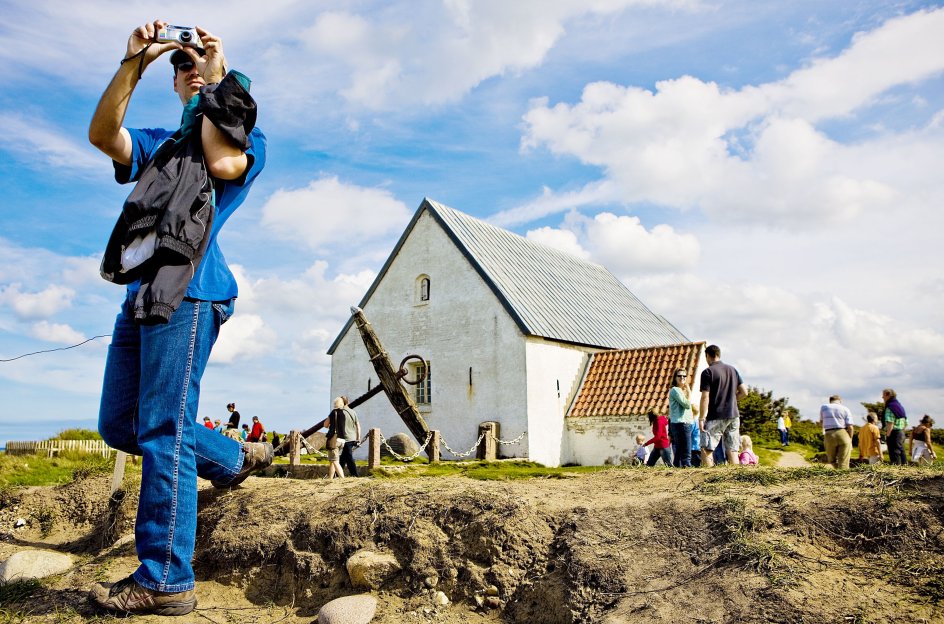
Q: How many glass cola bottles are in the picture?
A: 0